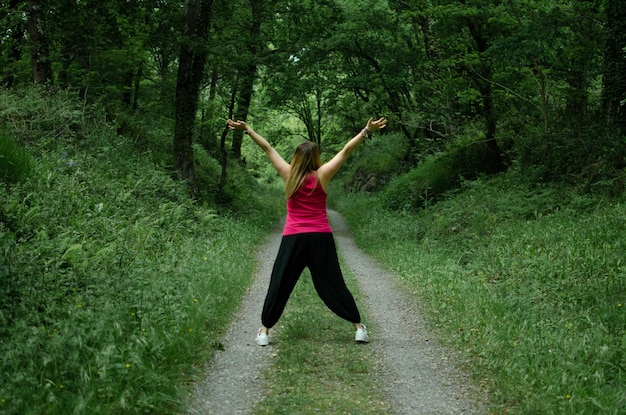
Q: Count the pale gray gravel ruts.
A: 2